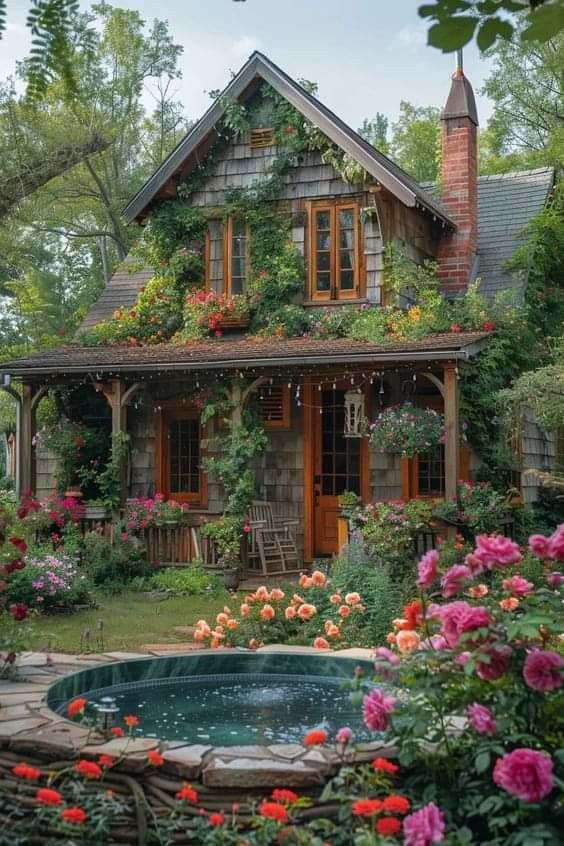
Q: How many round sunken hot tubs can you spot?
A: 1